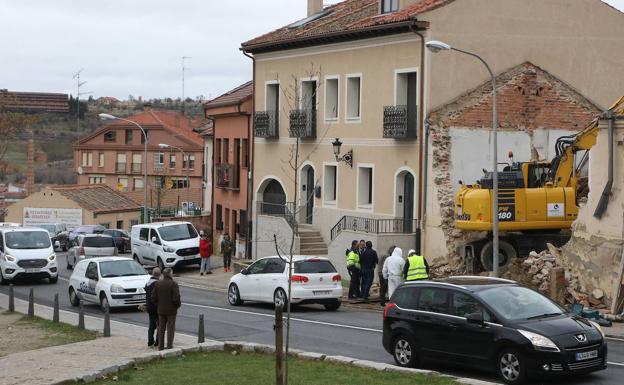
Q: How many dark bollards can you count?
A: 6